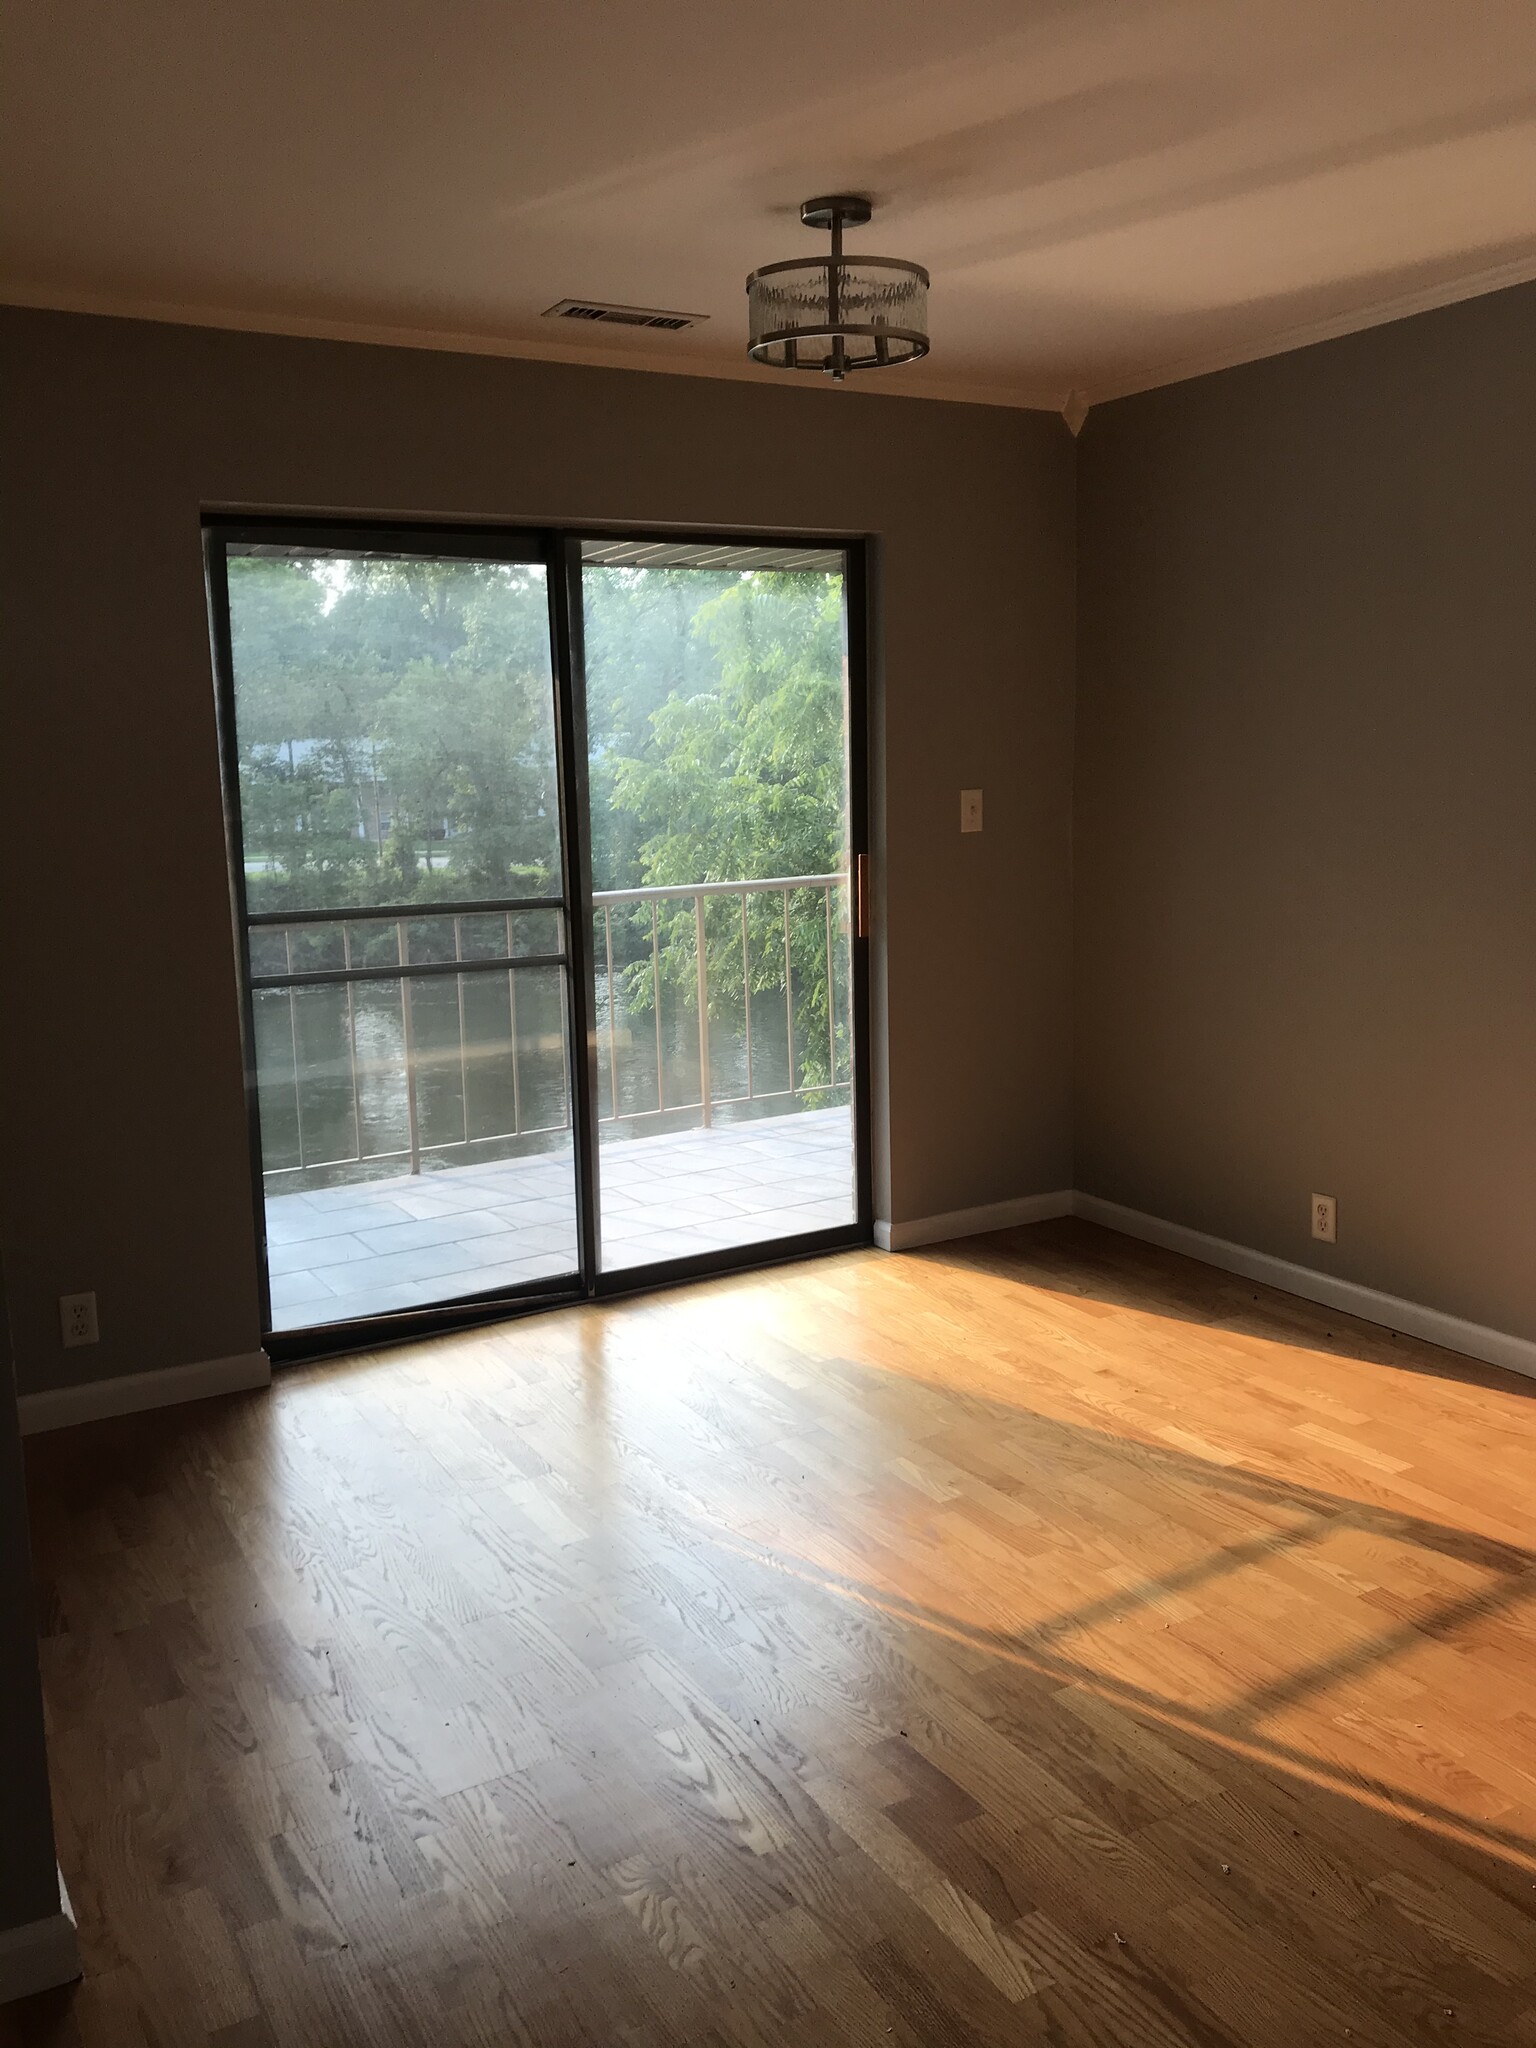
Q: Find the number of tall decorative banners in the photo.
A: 0